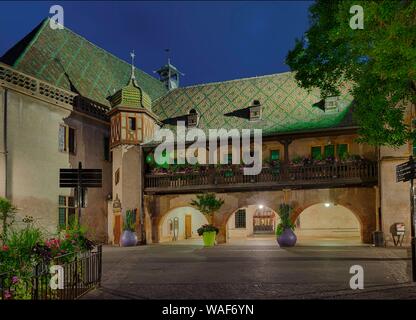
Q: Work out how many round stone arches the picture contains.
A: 3